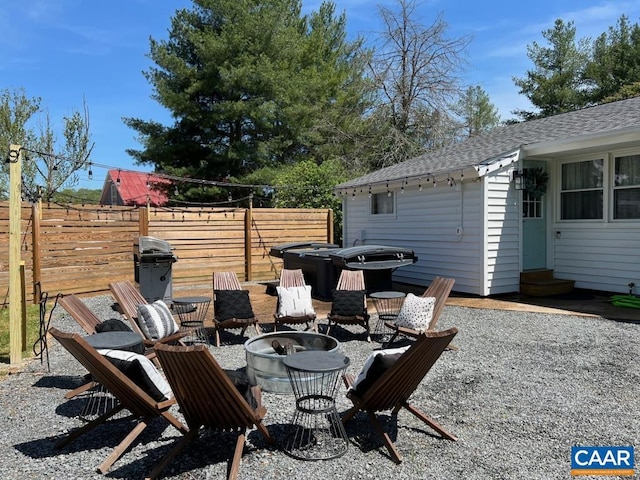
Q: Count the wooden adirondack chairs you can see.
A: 9